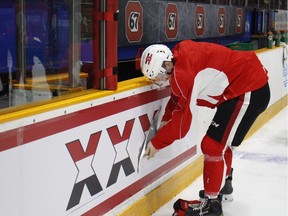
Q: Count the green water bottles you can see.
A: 3